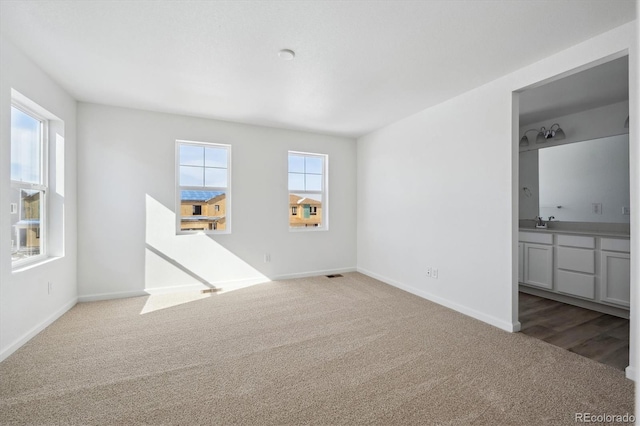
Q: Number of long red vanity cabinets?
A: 0